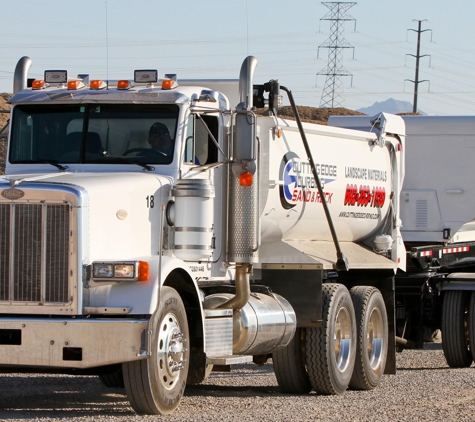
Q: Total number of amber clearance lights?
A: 5